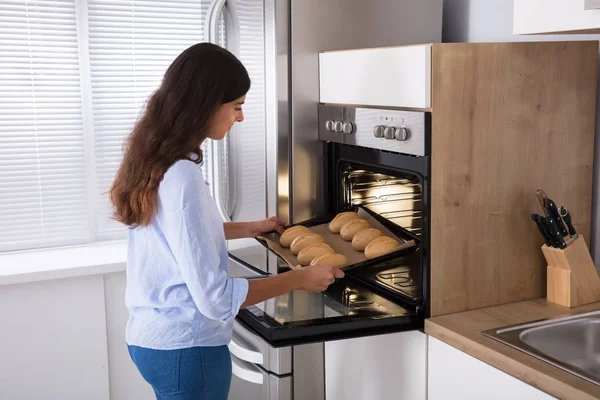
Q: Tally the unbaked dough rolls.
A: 8